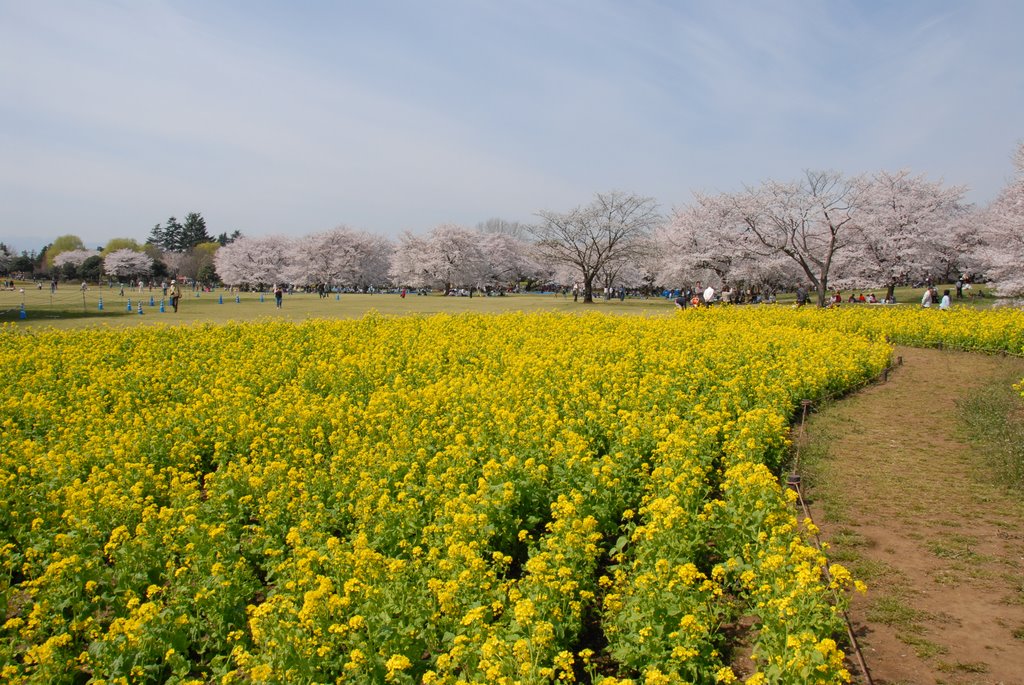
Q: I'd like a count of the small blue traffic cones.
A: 12